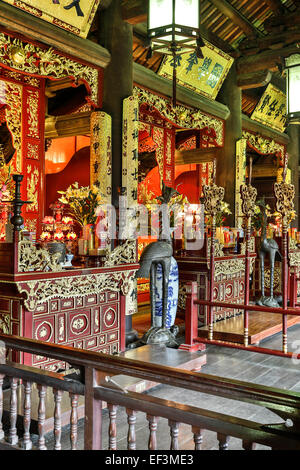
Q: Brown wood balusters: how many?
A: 13